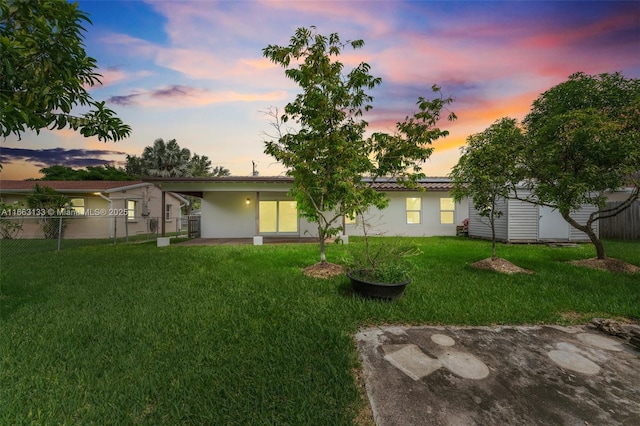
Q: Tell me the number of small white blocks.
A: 3